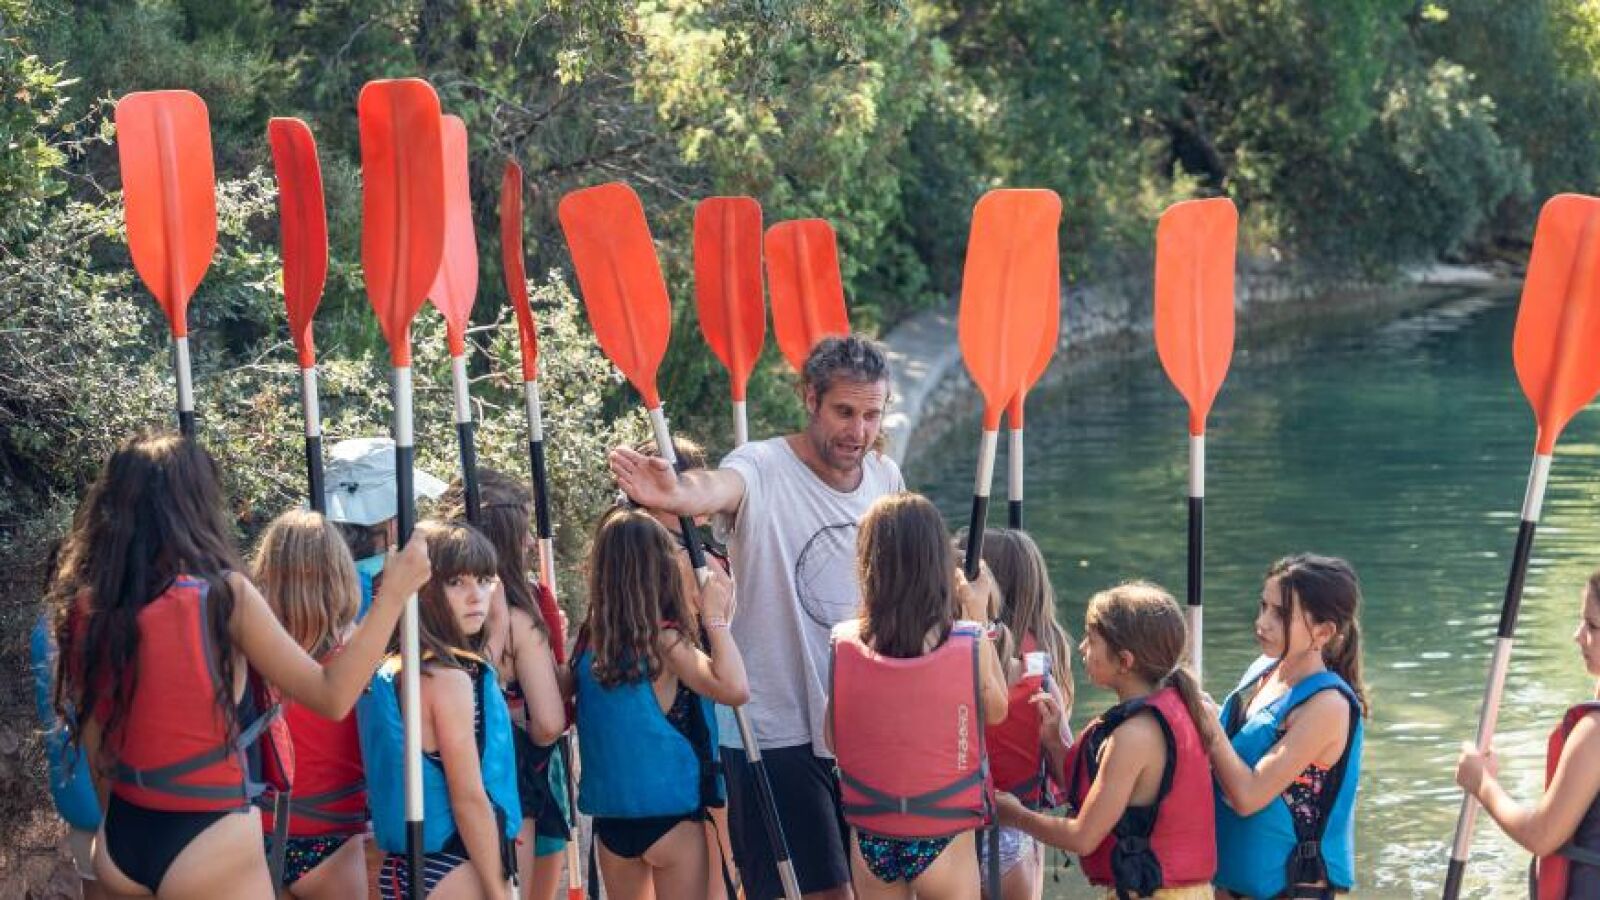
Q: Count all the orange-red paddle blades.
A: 12